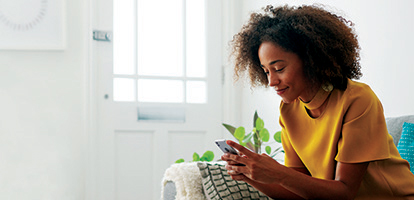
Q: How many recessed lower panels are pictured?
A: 2